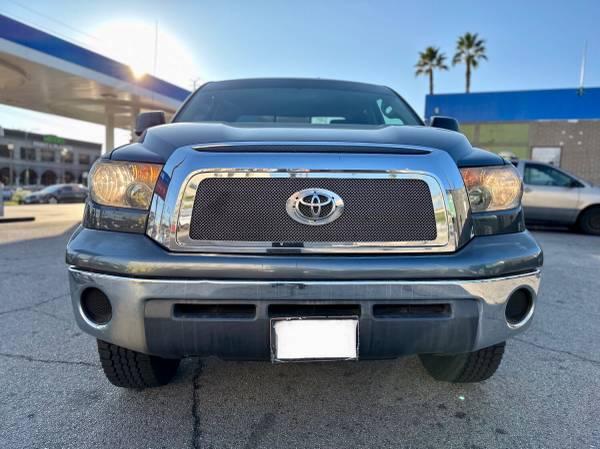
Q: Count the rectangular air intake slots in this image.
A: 3